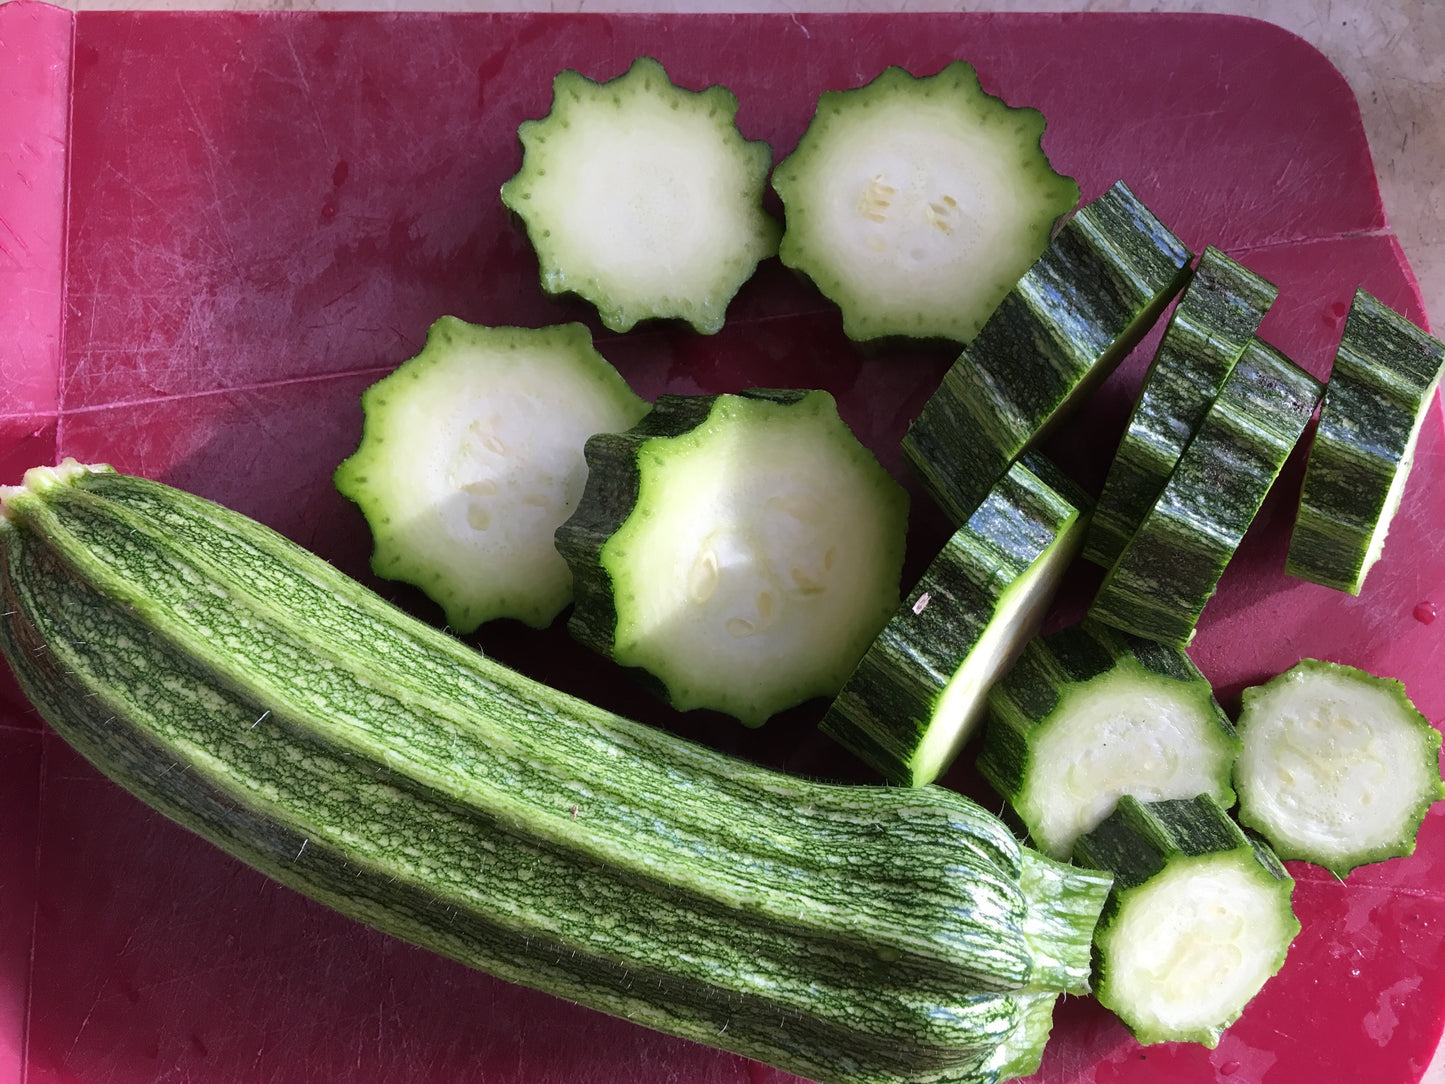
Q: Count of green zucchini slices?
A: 12